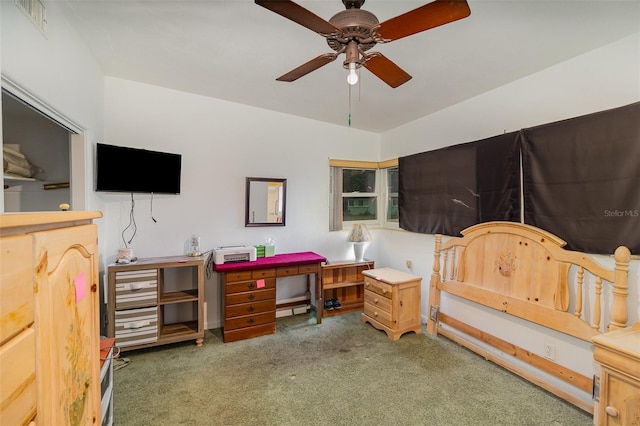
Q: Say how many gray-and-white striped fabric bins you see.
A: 2